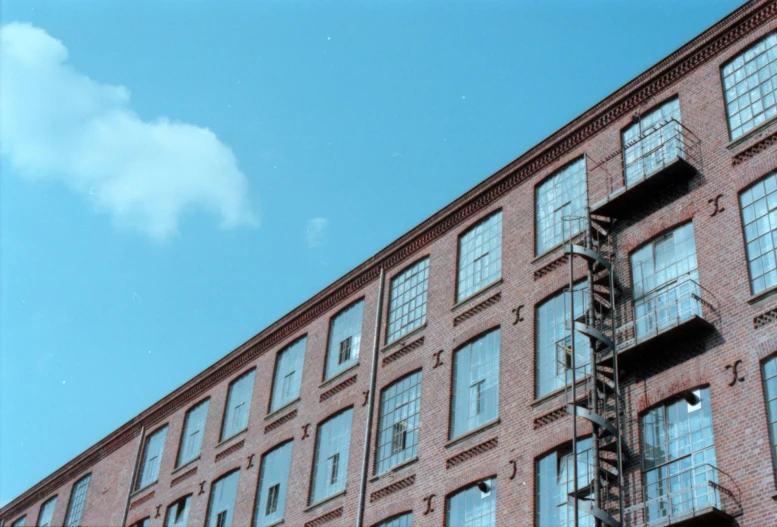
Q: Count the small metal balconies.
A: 3